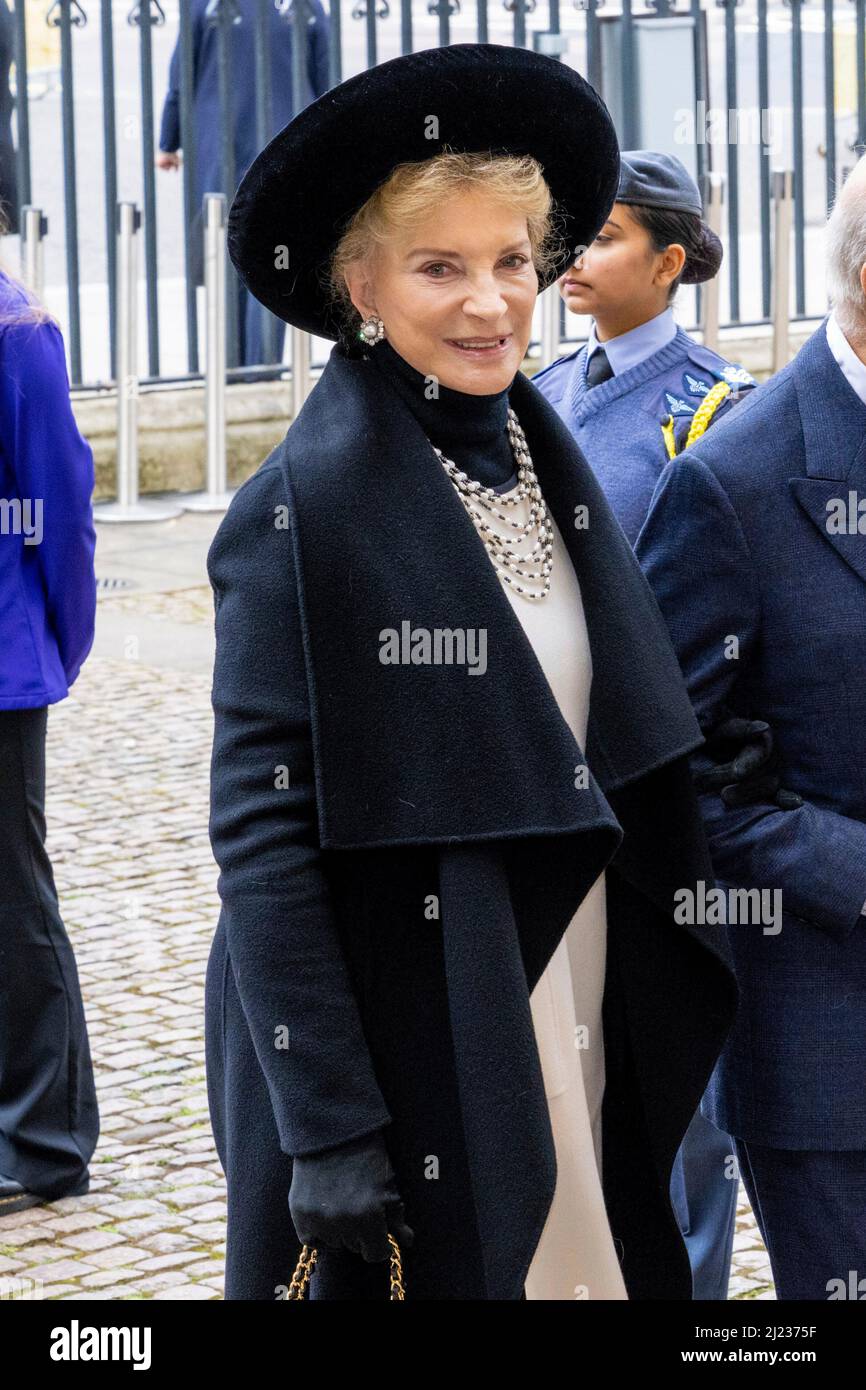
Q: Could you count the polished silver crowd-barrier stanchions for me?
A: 7